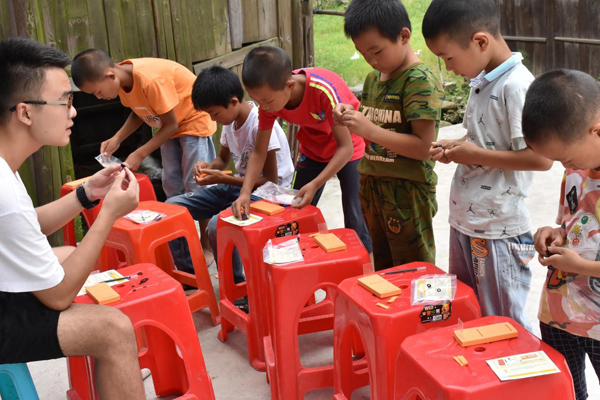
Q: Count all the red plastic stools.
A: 7